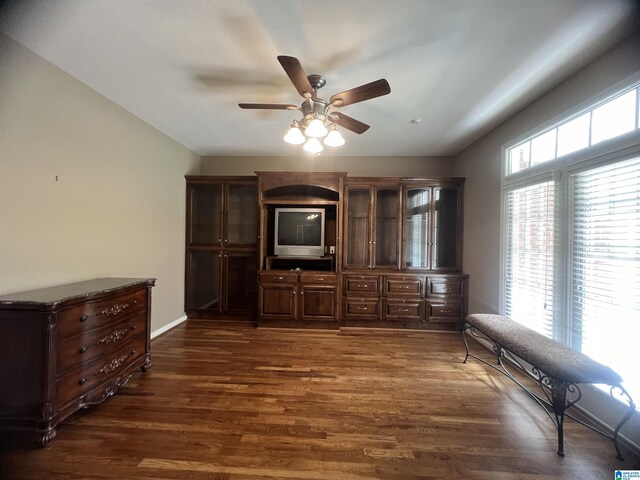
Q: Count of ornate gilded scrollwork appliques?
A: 3